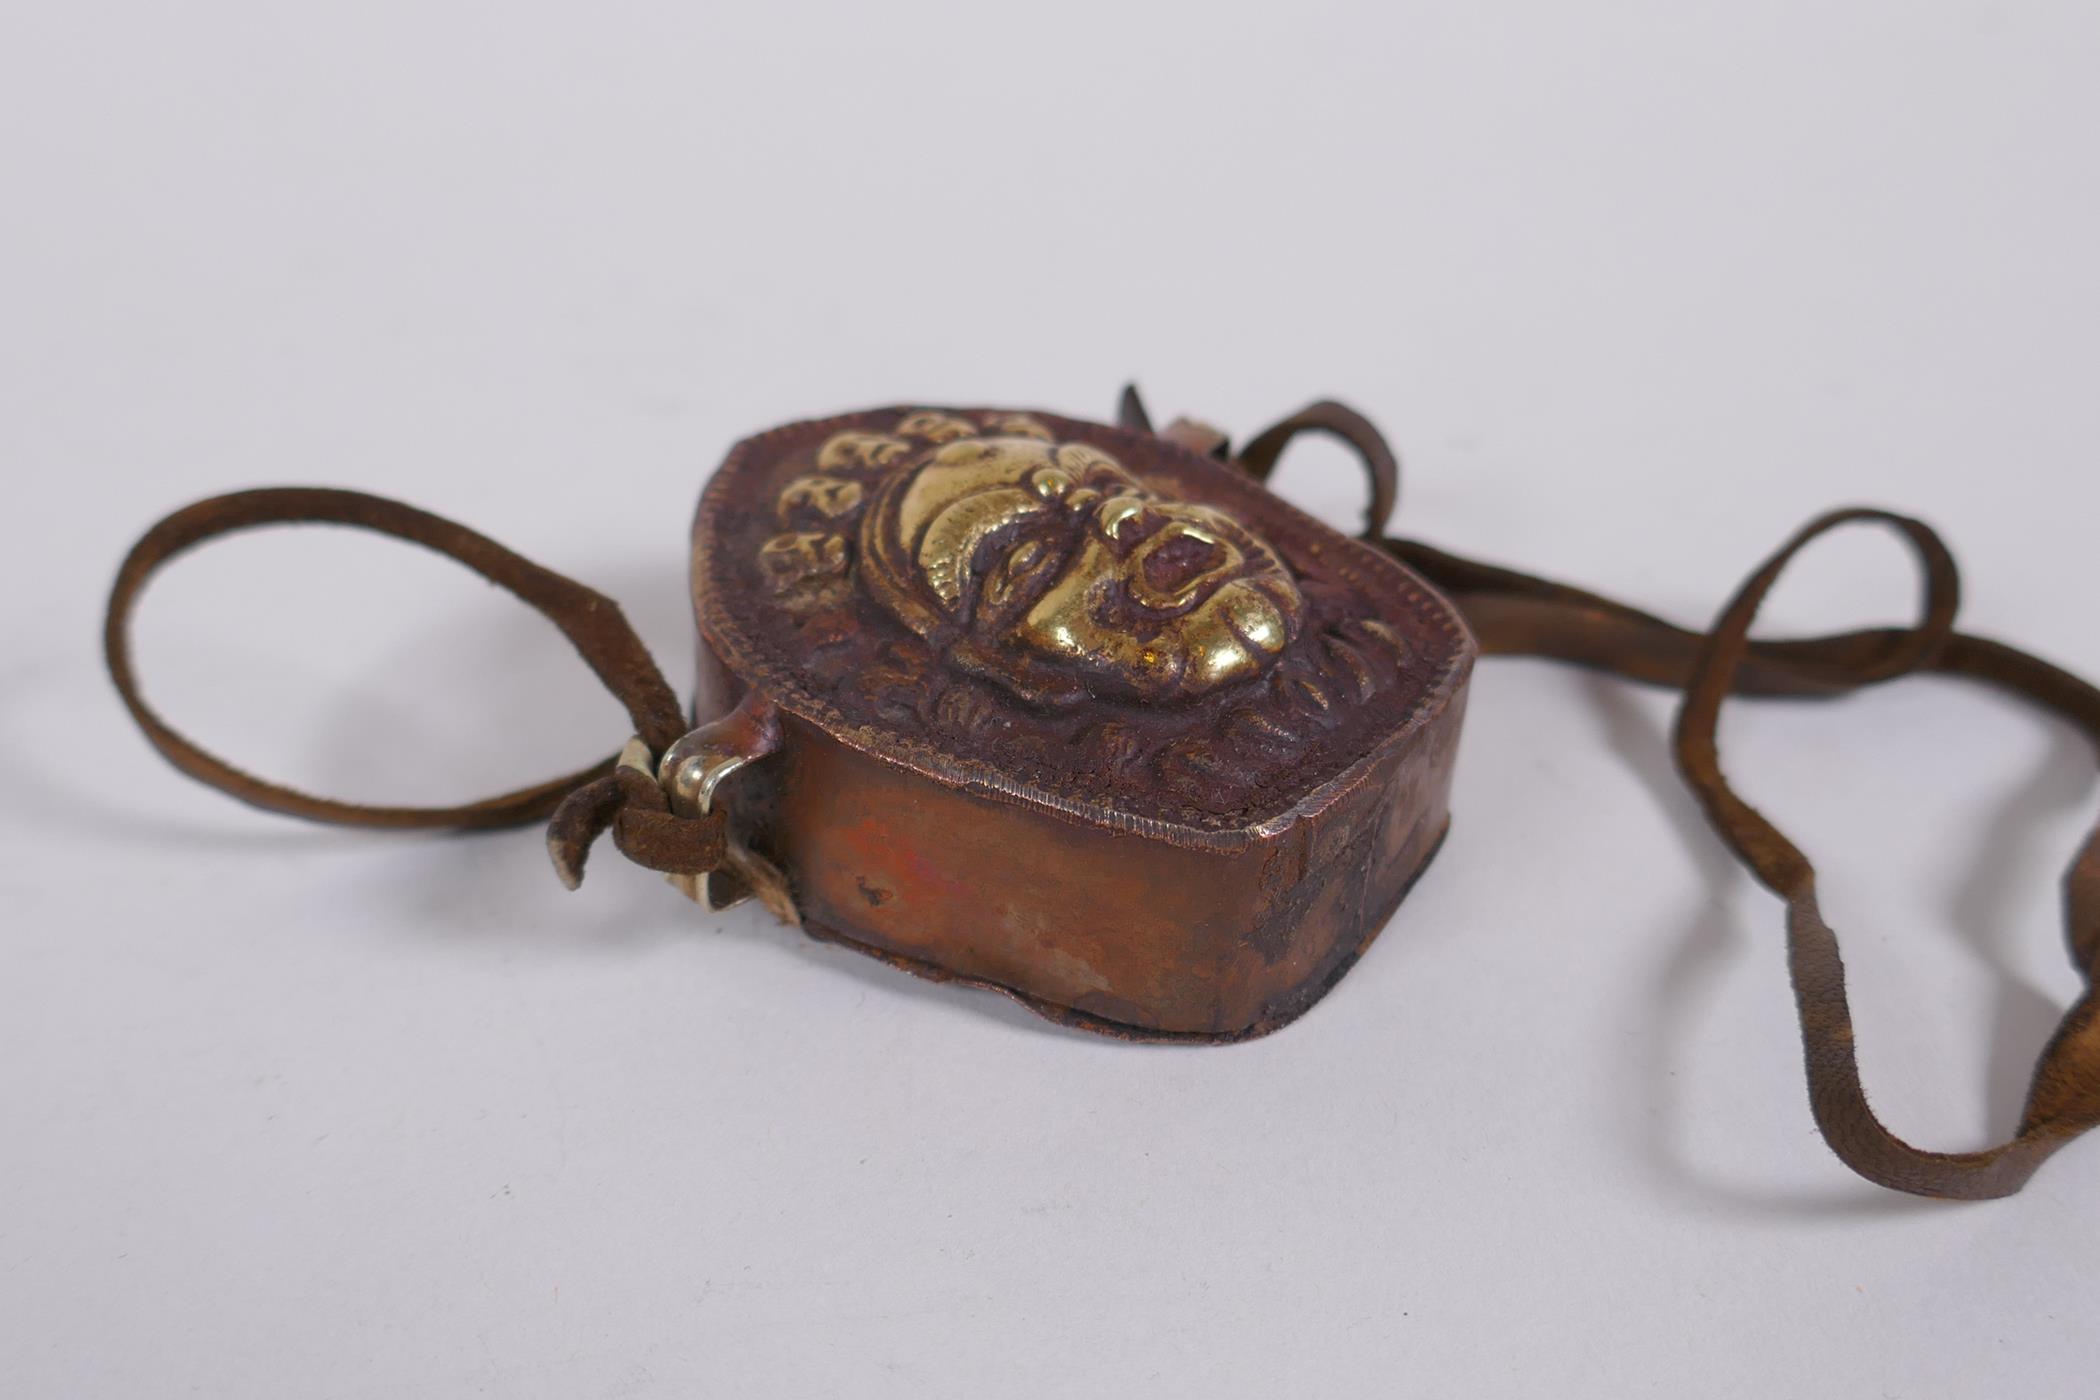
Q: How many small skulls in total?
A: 5